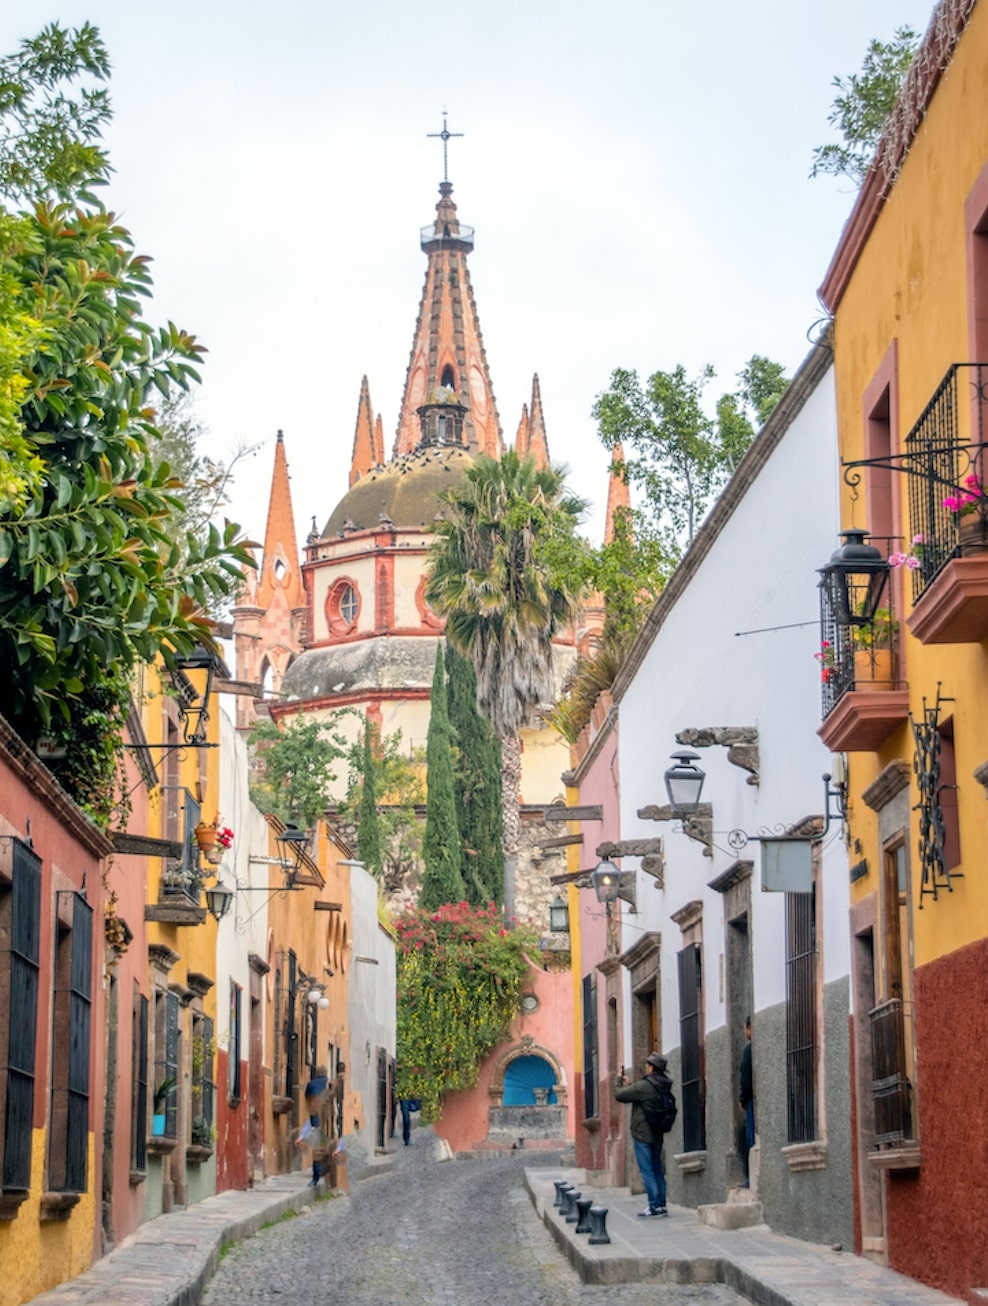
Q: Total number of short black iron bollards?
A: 5